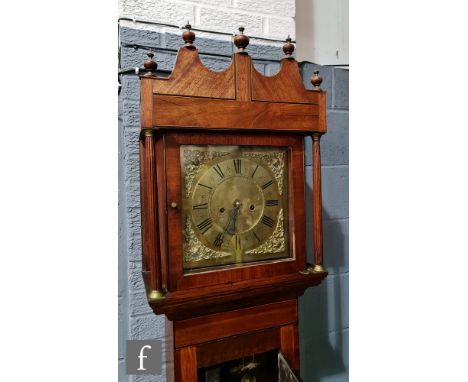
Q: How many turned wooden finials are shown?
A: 5